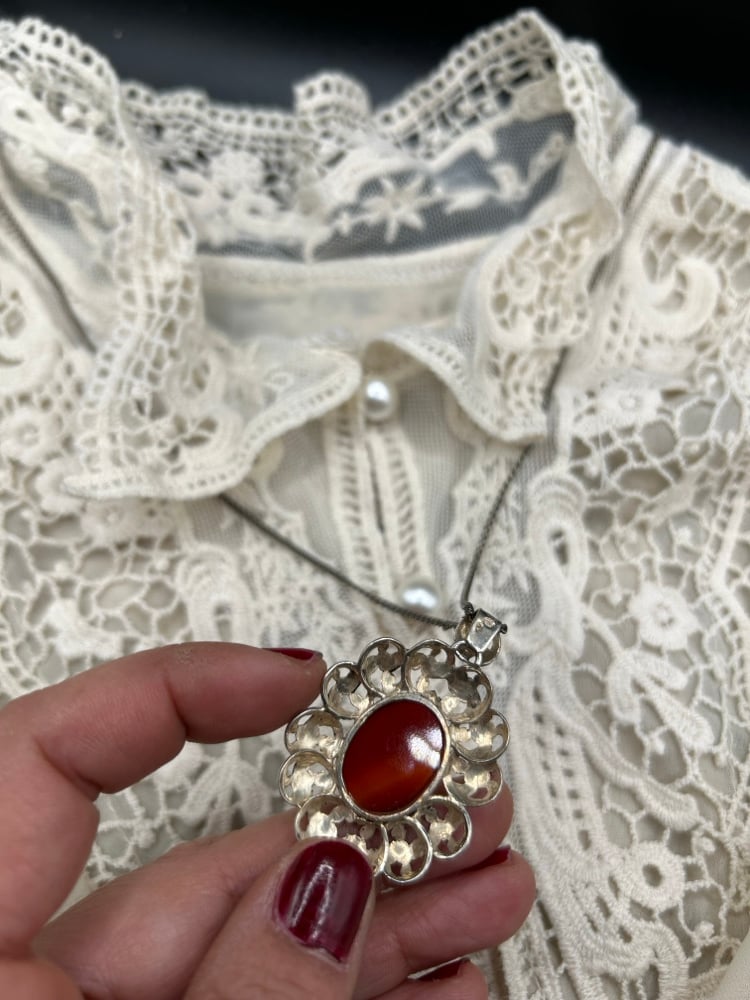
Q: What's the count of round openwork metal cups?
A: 12